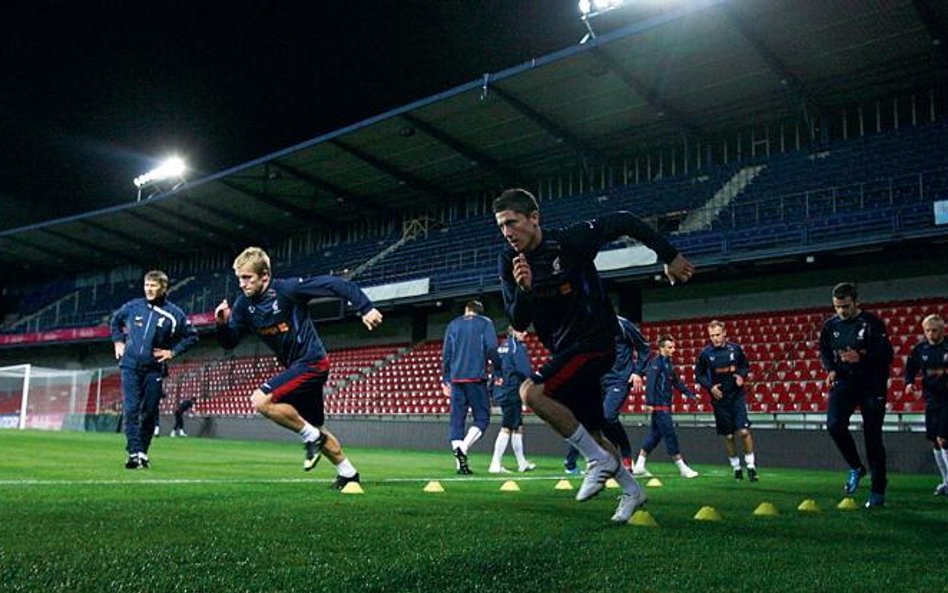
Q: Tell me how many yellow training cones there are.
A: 11